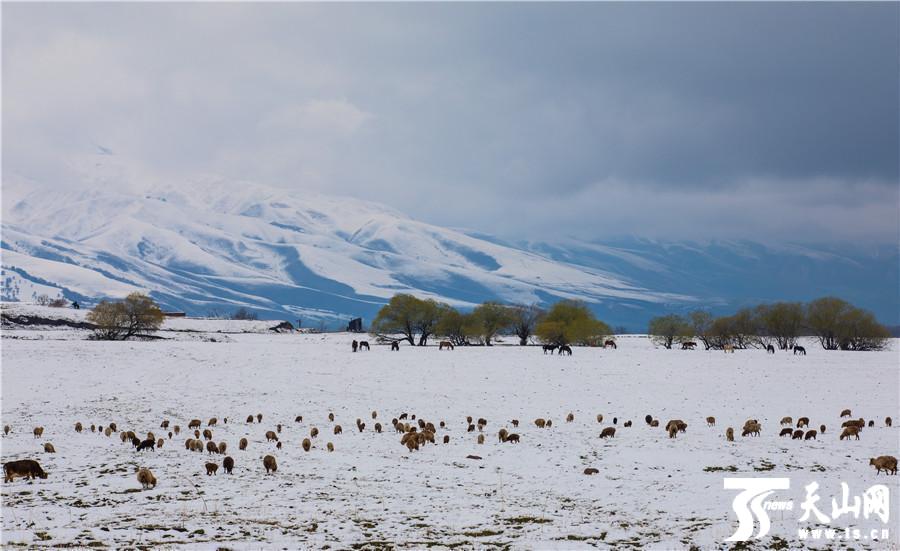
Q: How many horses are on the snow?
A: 11